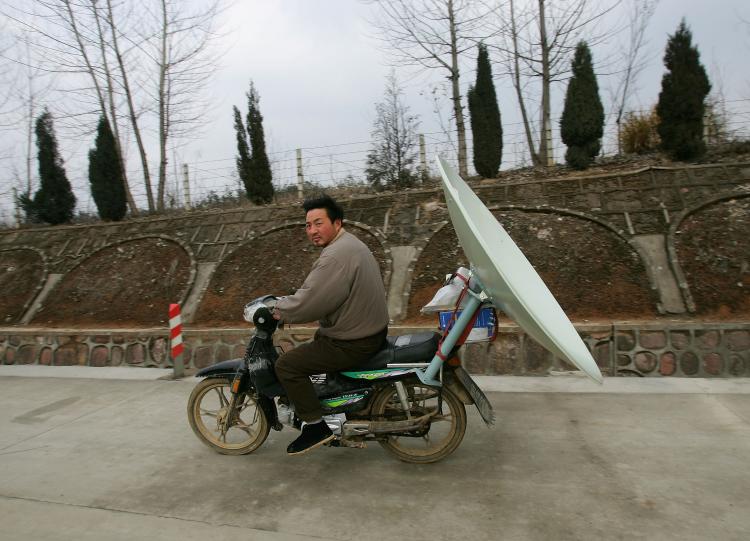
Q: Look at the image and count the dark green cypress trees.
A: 6